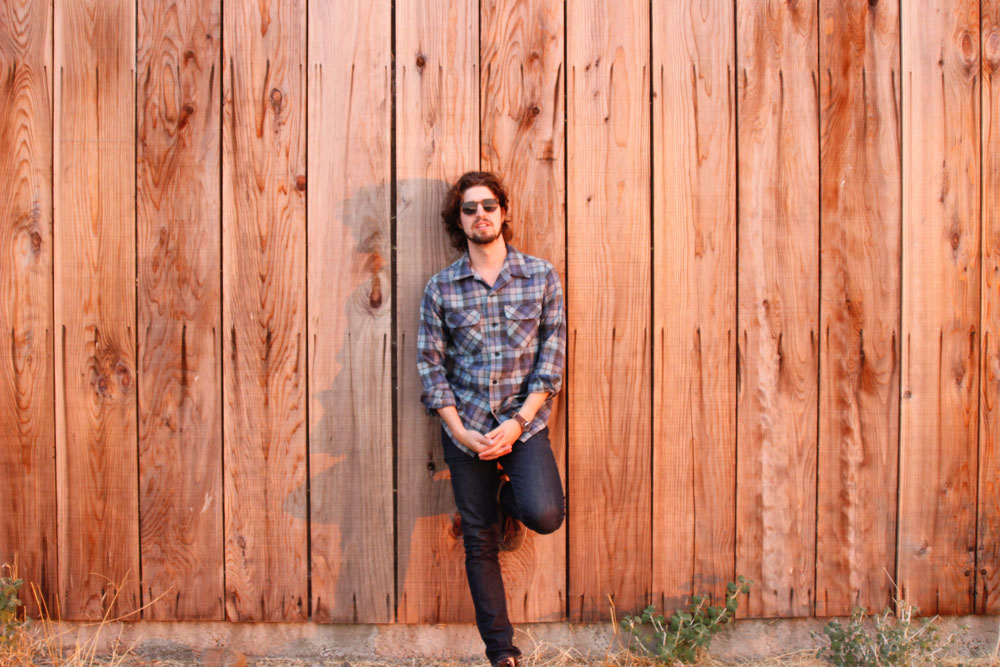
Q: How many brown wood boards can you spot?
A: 13